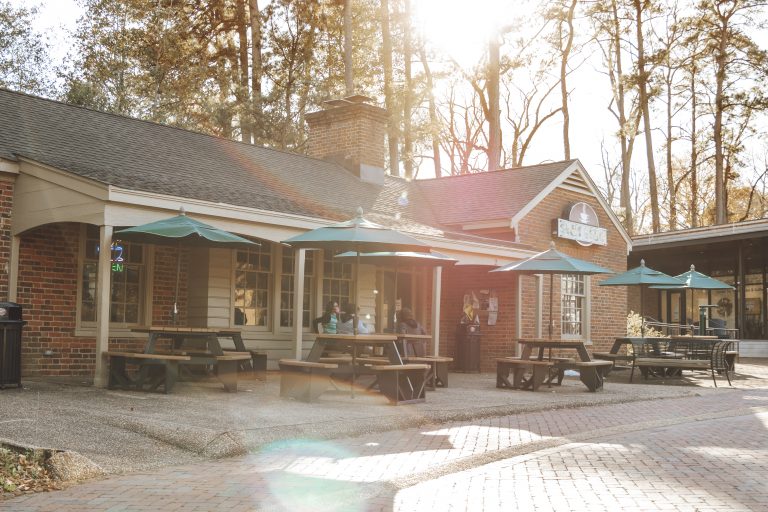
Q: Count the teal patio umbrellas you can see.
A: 6